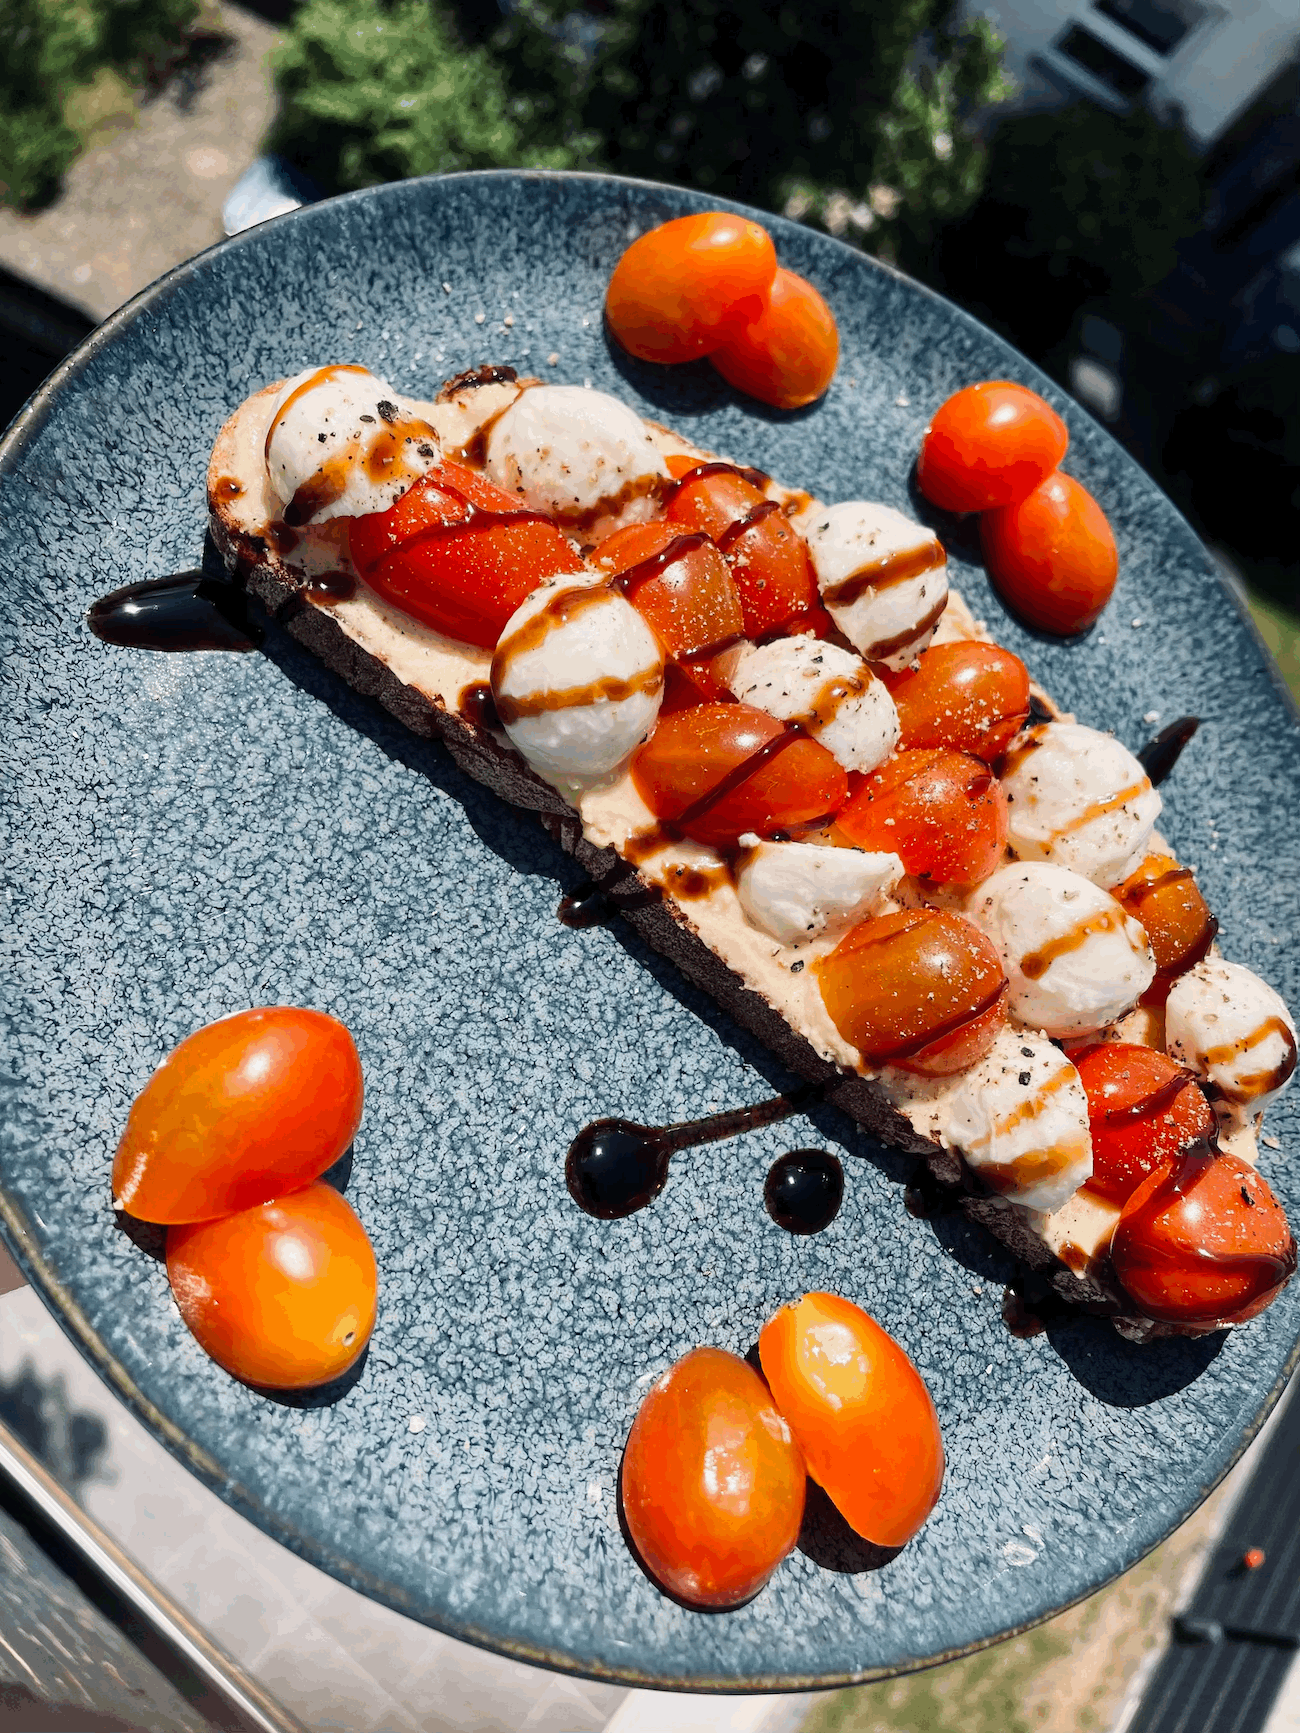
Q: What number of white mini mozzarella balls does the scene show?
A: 10